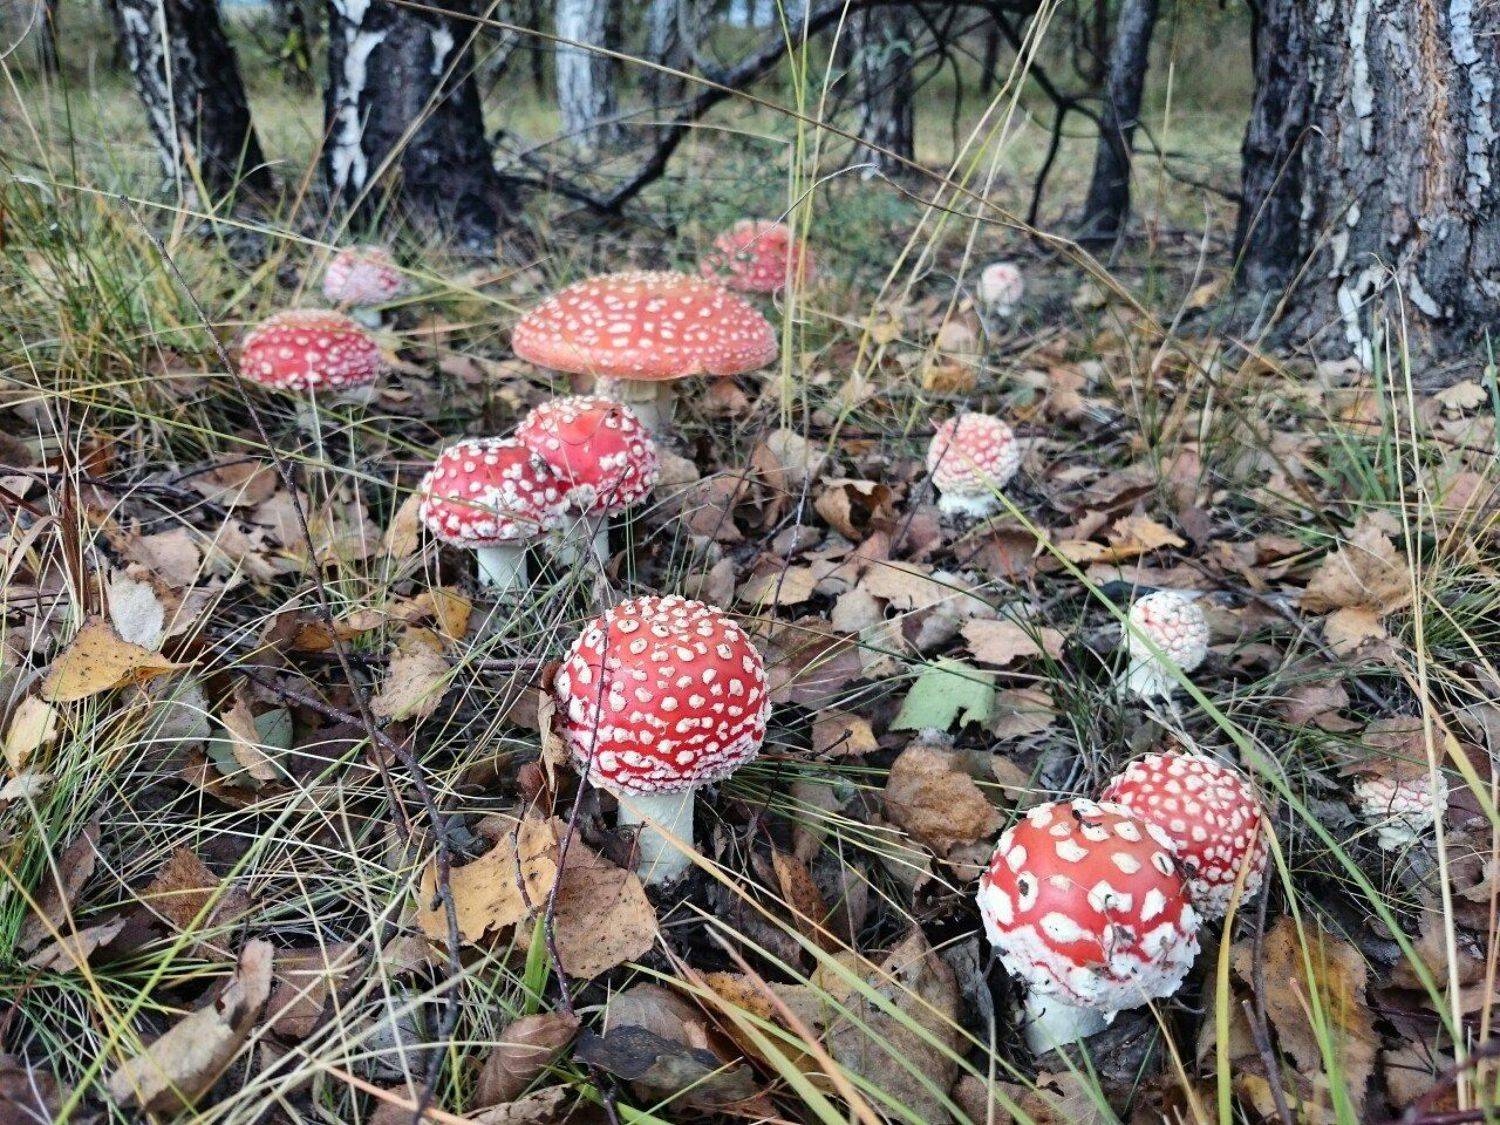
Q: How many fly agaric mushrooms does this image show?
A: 13